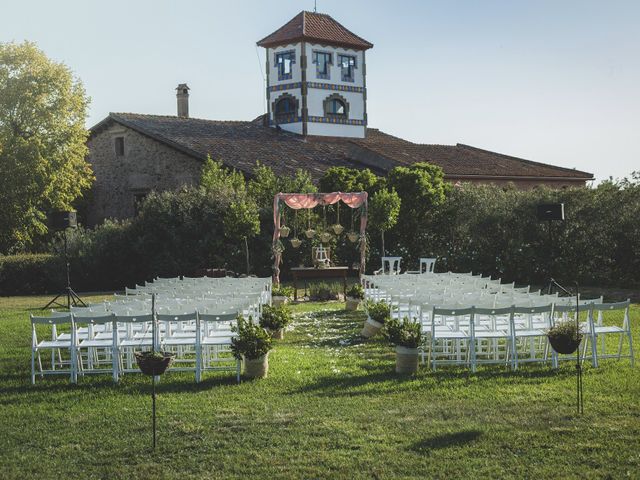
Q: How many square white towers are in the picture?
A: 1